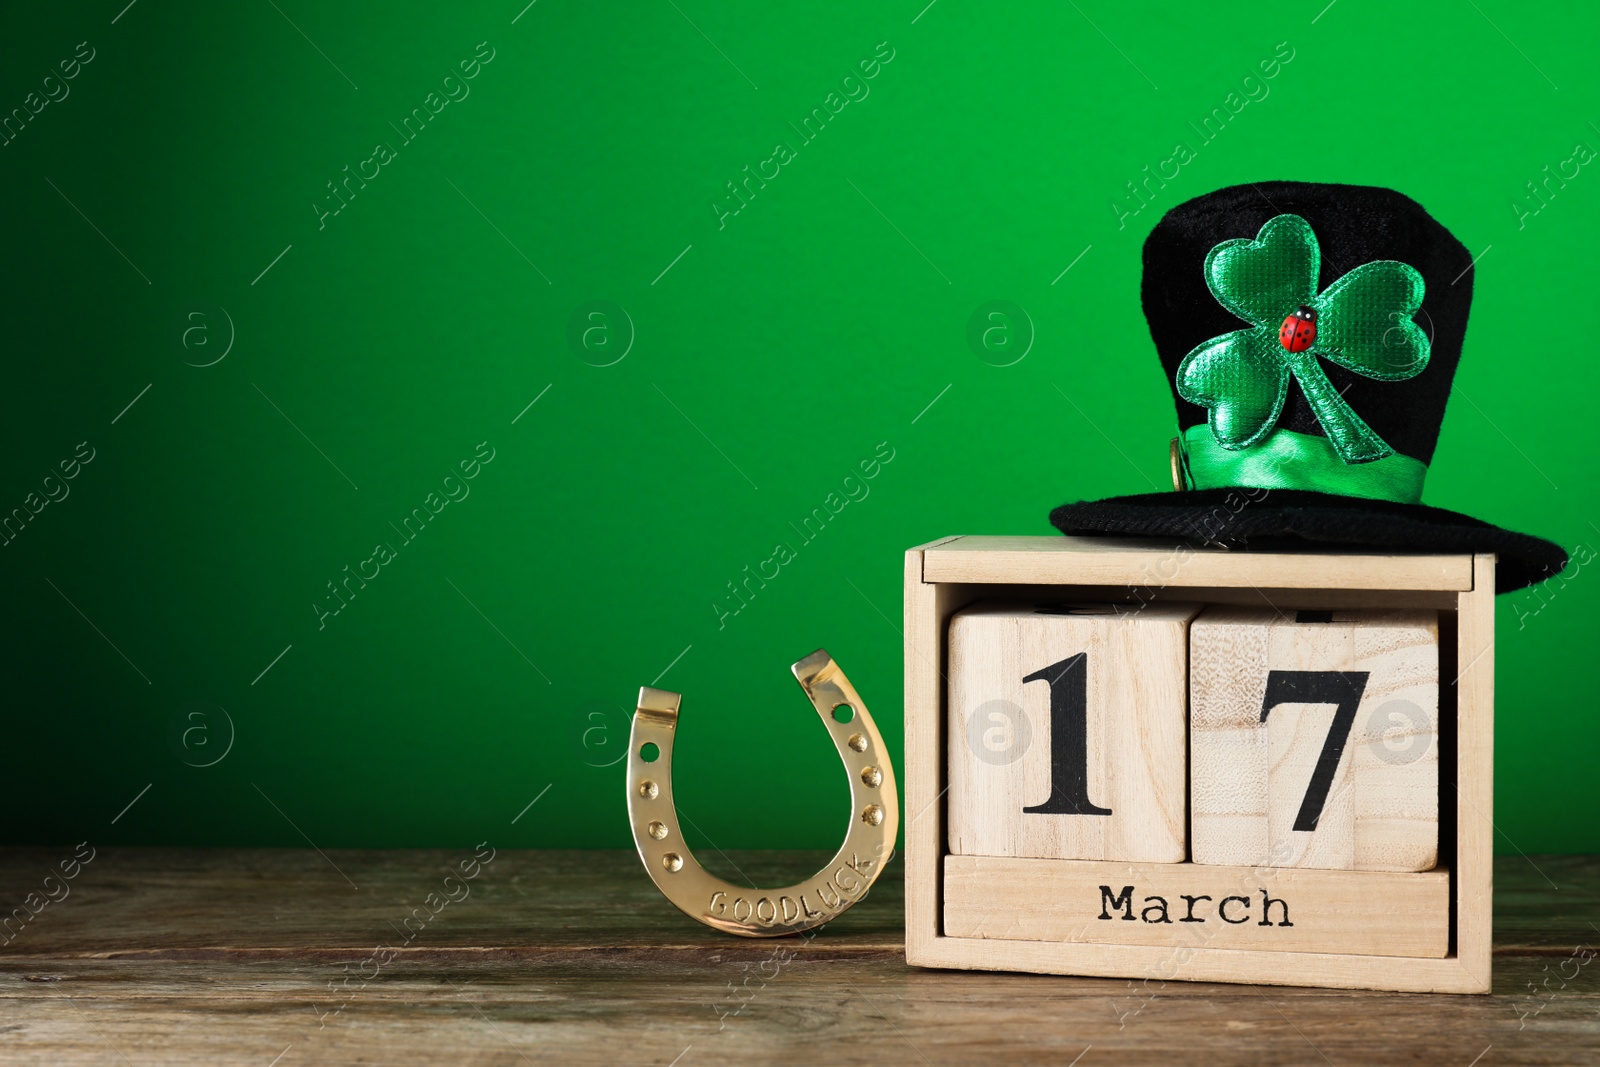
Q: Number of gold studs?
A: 6